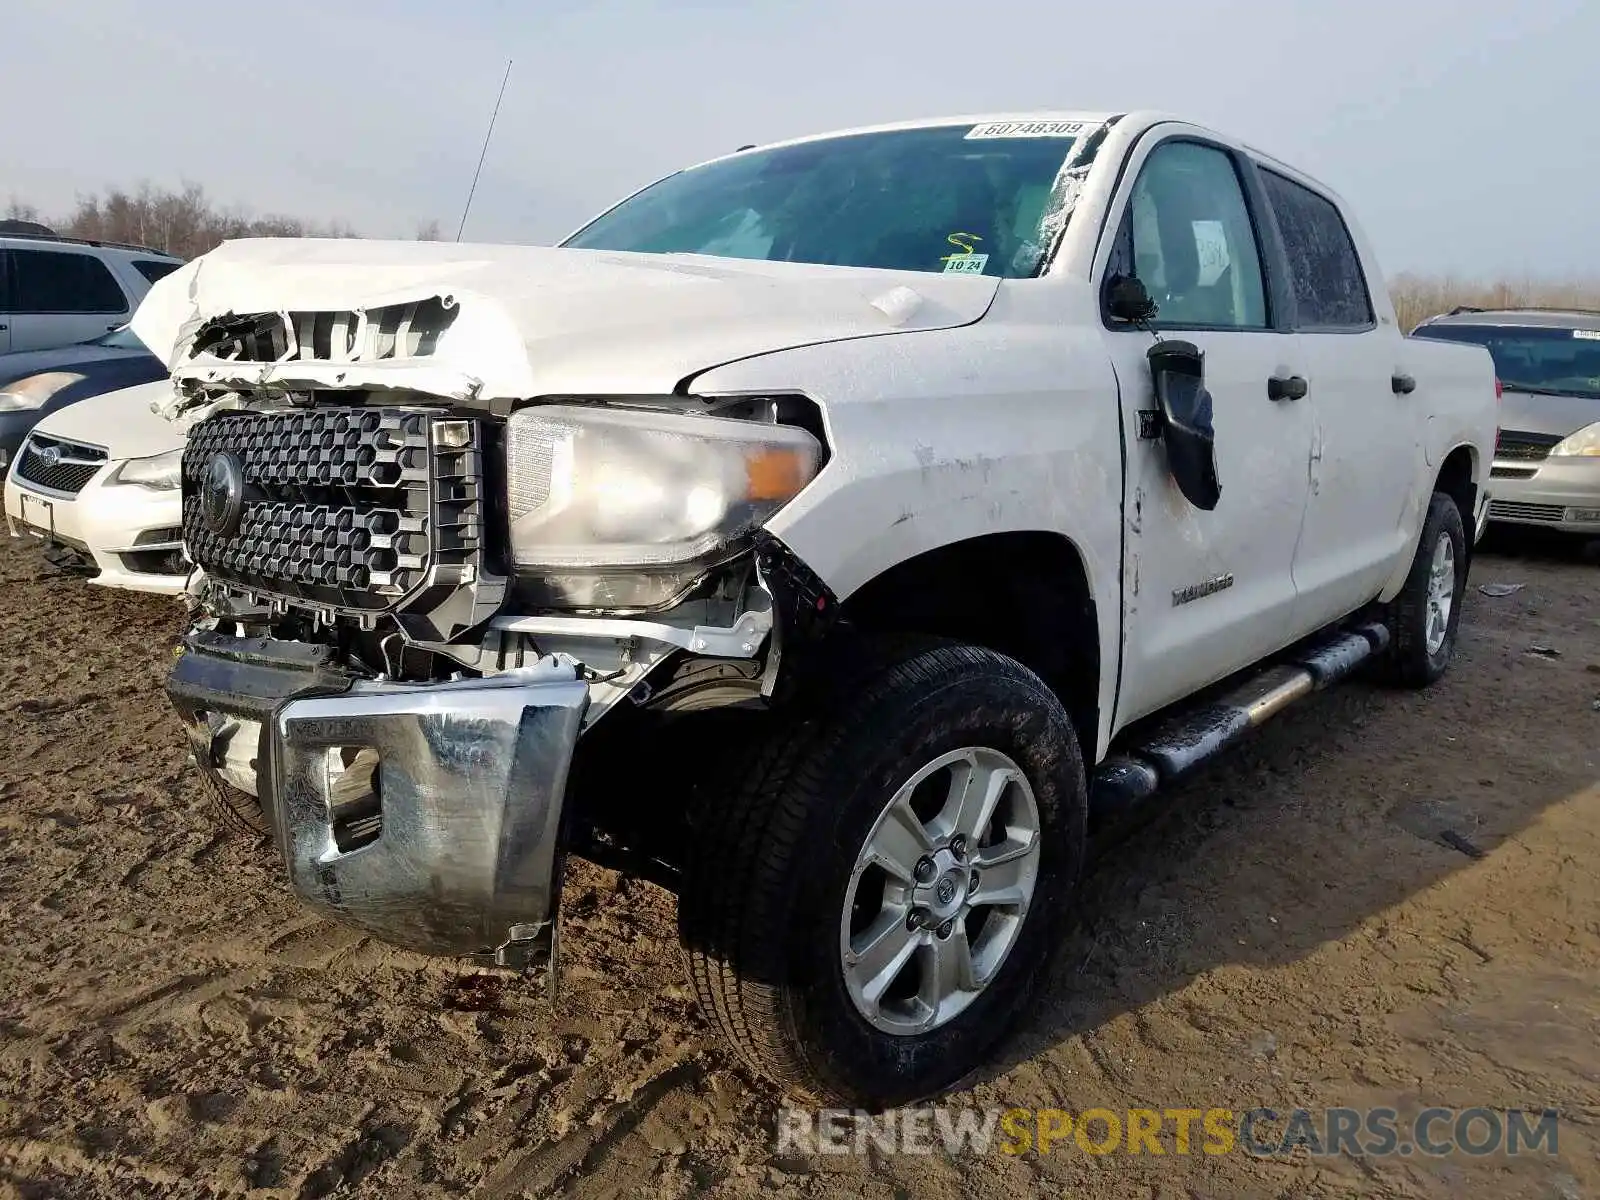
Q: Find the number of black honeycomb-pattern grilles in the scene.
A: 1